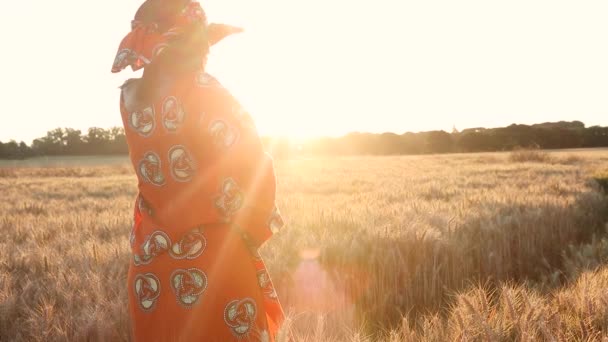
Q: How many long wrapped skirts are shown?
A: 1